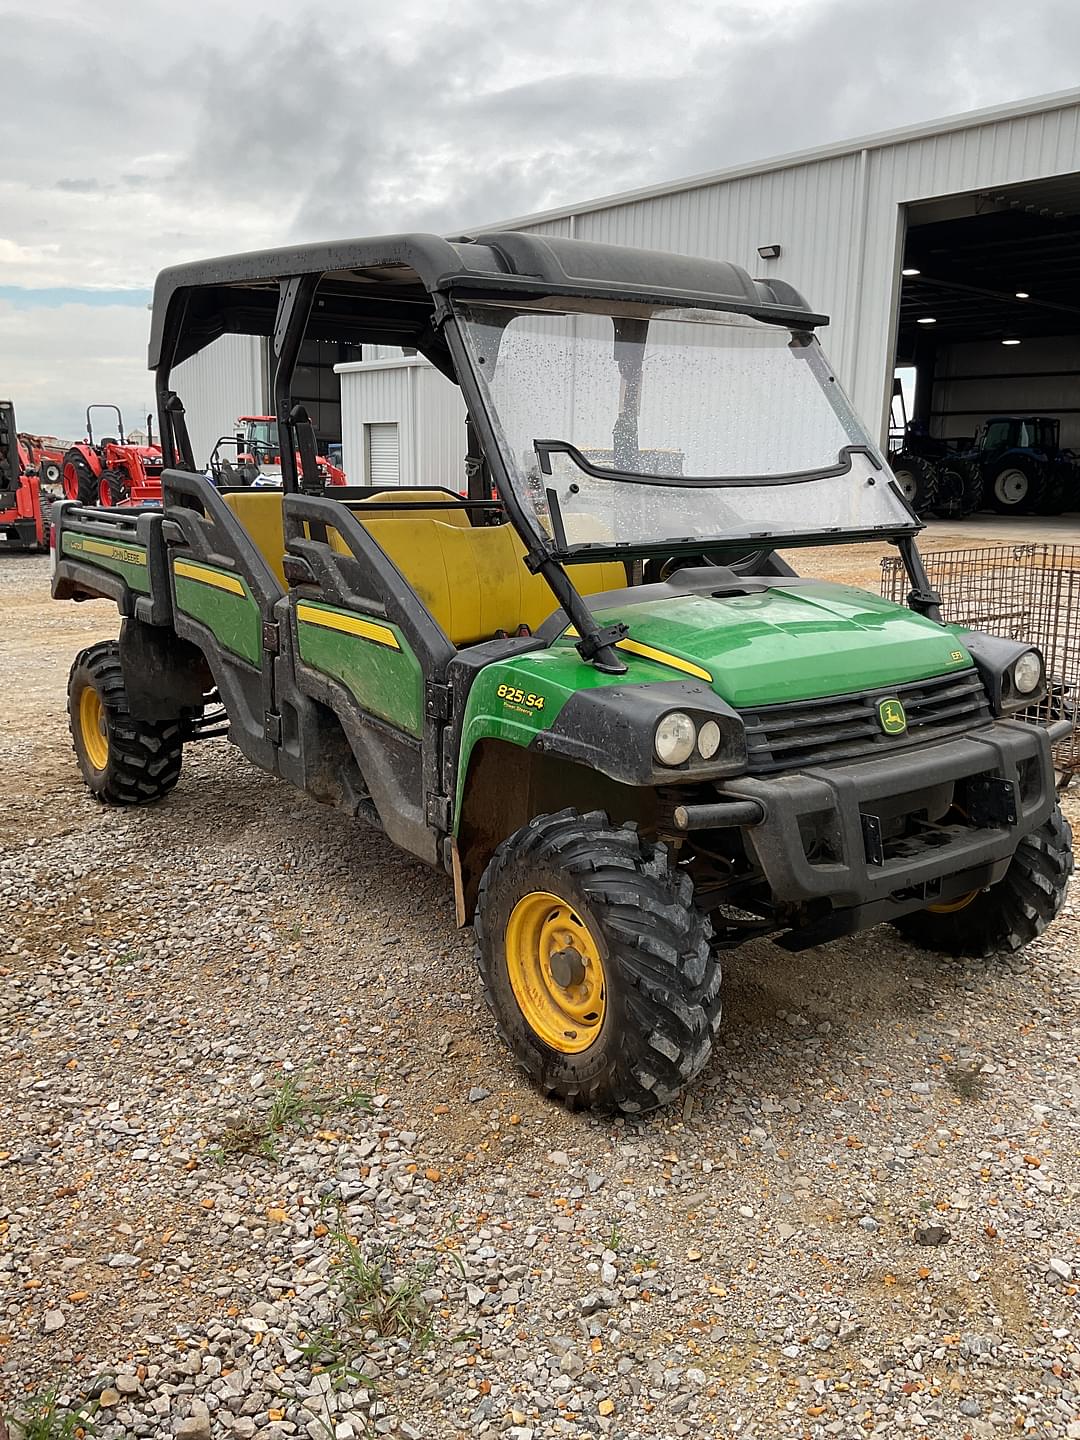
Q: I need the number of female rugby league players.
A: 0